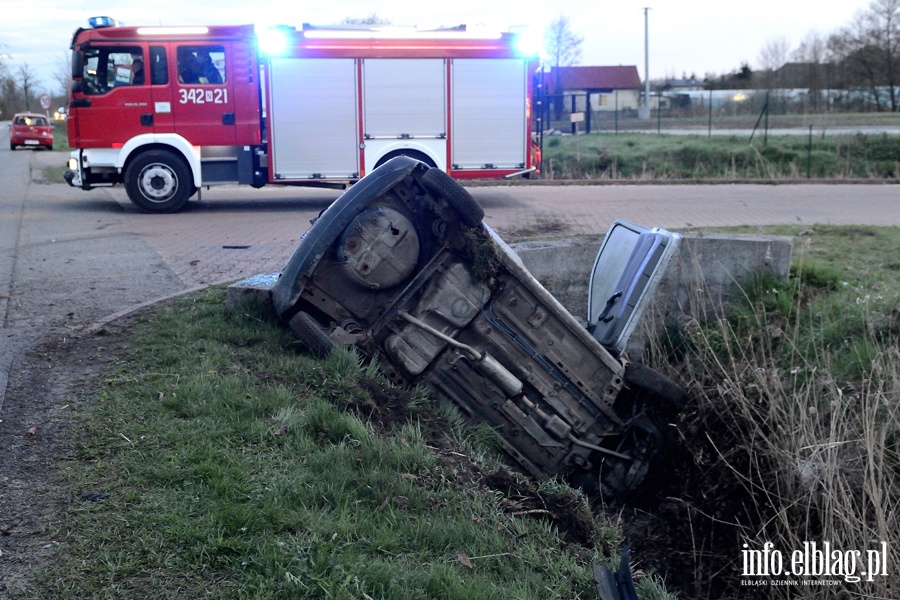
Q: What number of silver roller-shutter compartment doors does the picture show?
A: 3